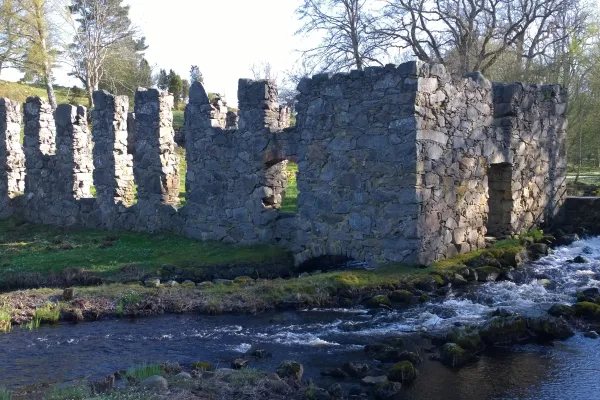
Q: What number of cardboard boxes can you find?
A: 0